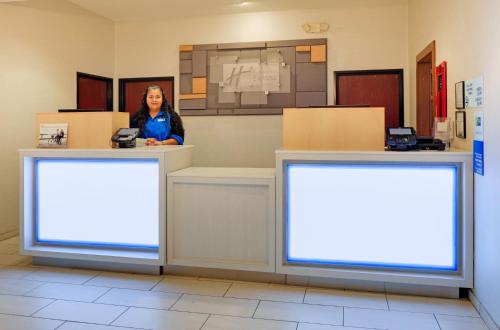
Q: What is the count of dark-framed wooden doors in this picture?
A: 3